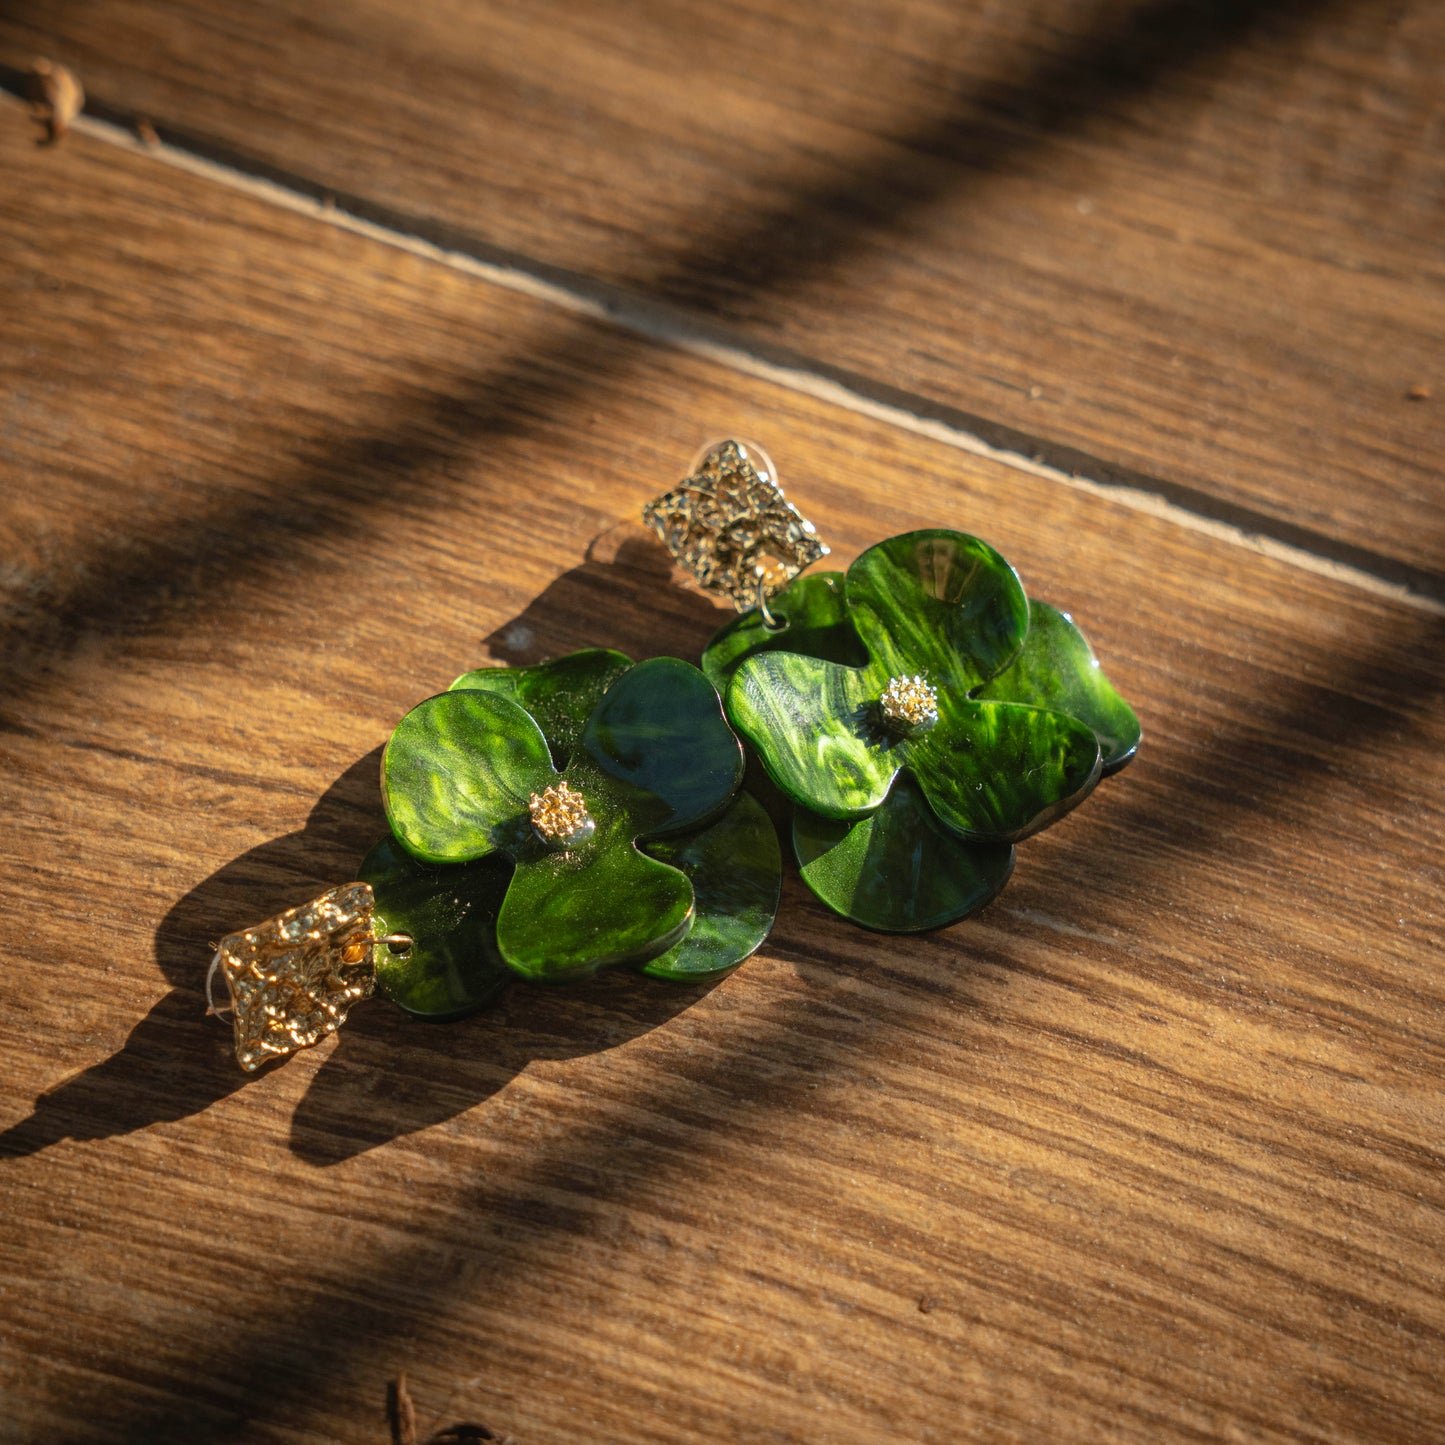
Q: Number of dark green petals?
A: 12